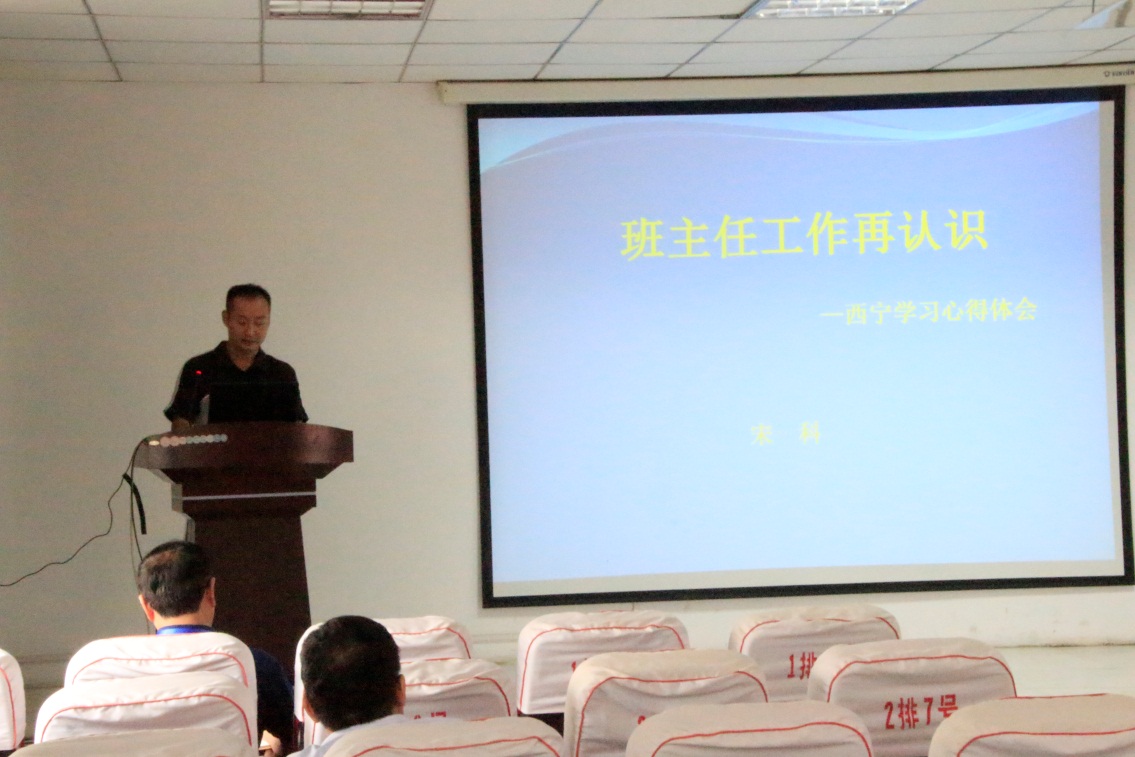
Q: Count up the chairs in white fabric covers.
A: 13